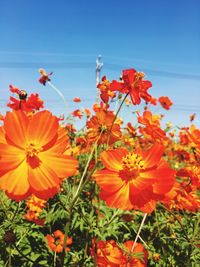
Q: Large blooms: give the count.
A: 2